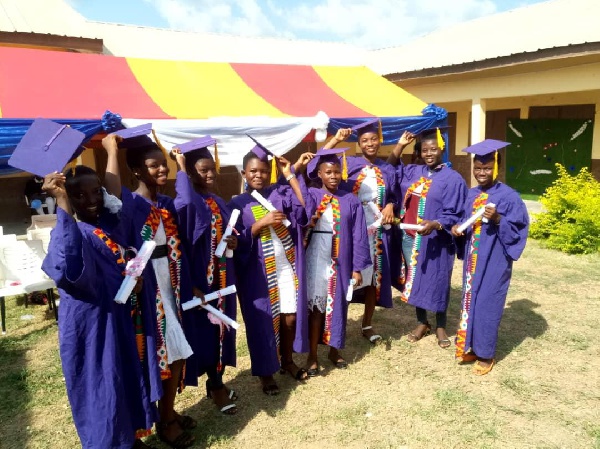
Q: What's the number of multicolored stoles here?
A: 8